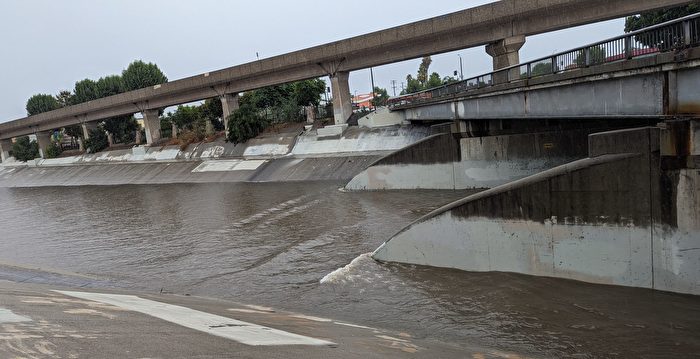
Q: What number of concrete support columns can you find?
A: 7